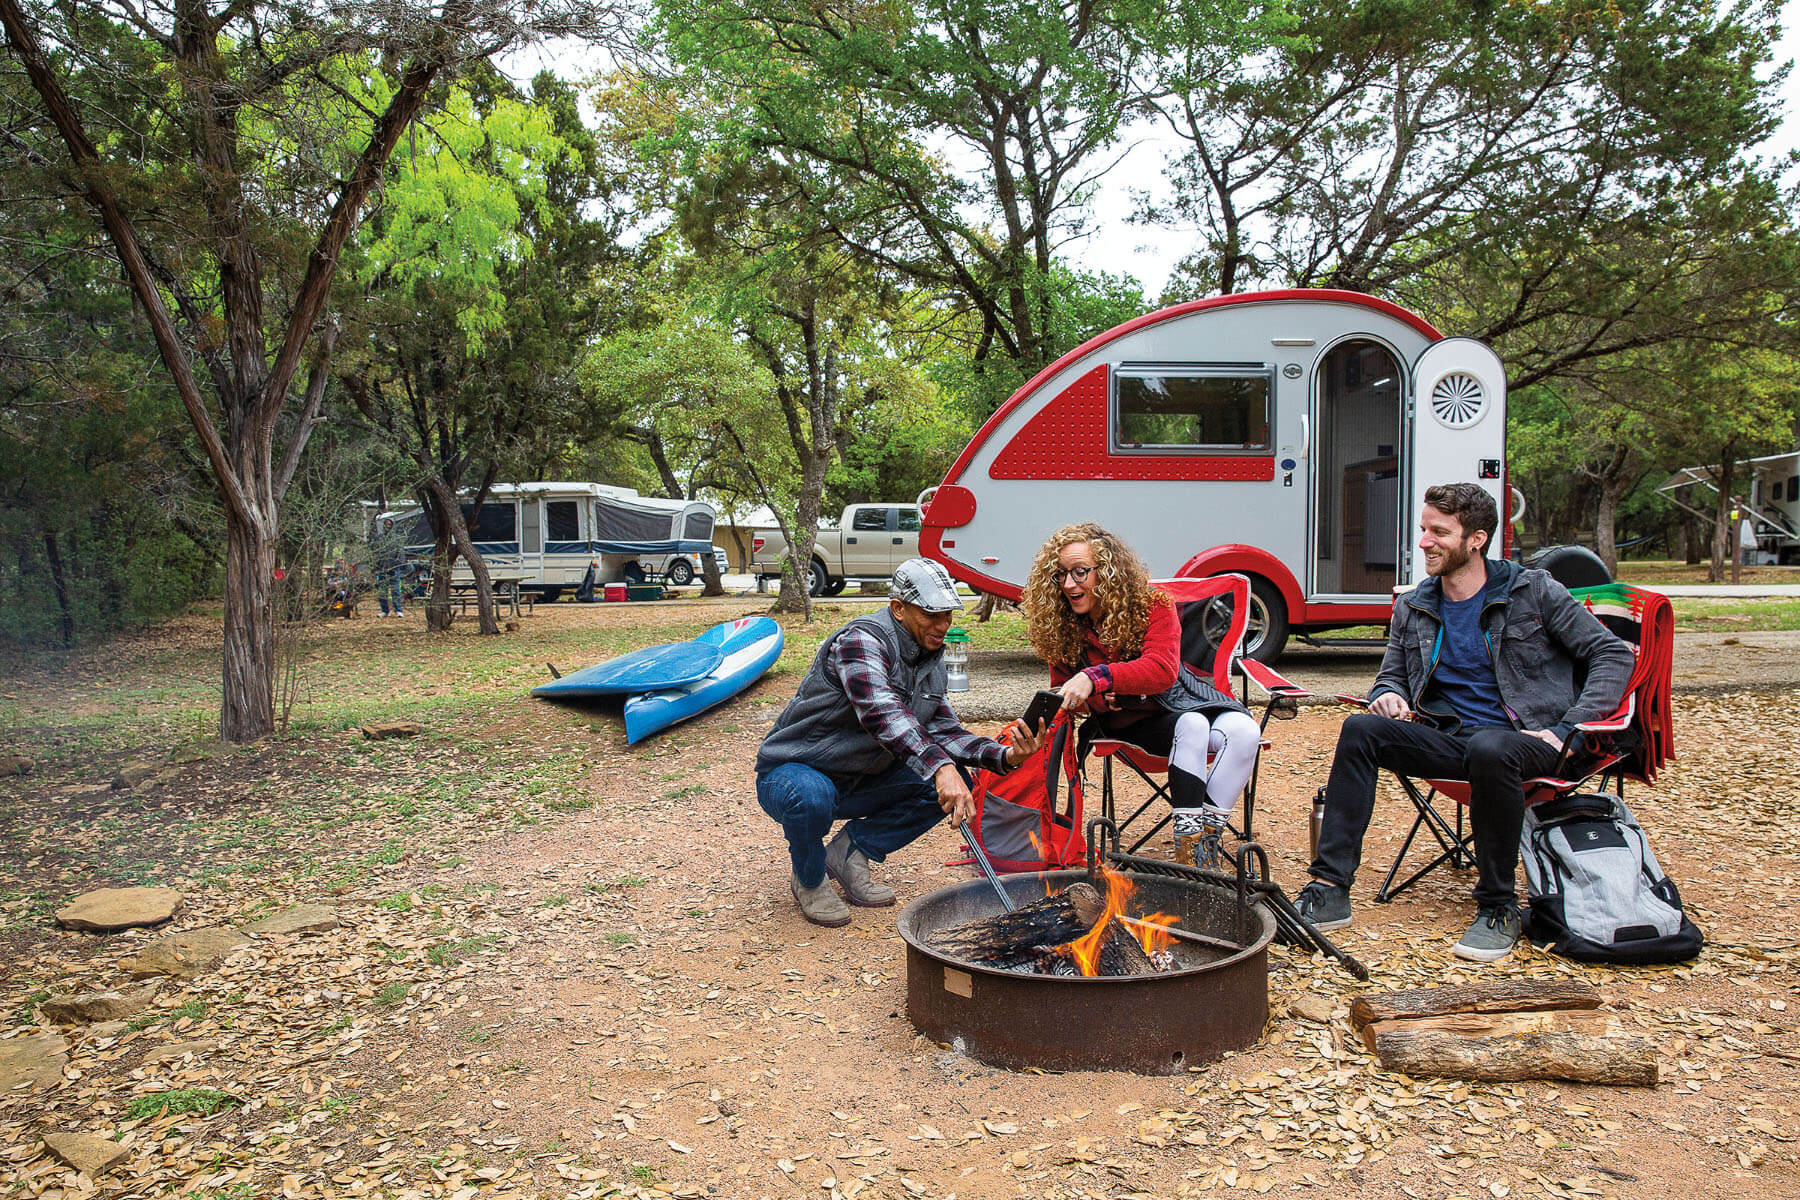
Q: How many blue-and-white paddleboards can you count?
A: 2